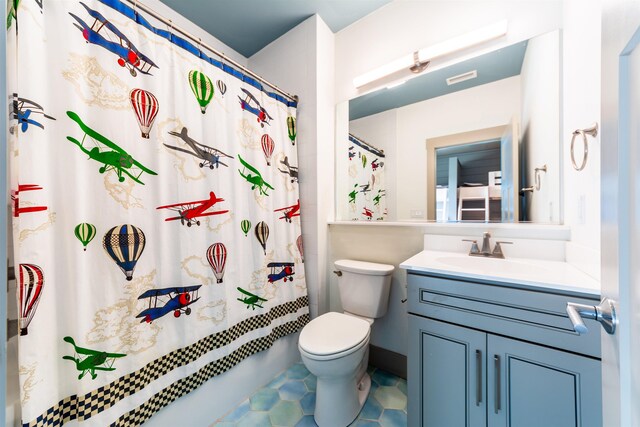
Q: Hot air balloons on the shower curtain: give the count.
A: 12